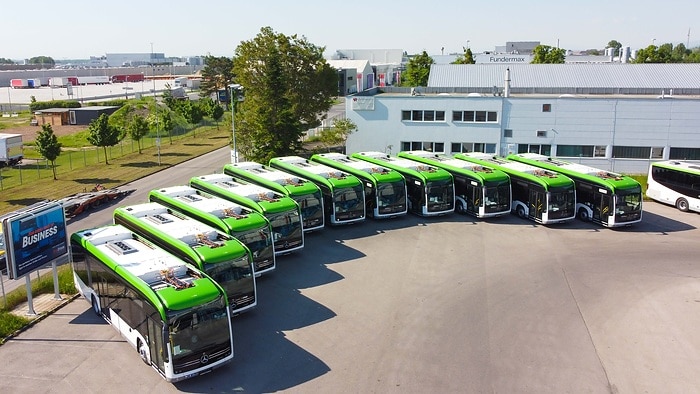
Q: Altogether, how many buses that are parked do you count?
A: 12